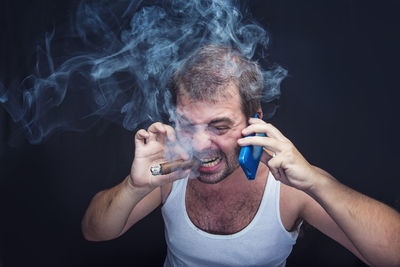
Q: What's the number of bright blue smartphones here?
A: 1